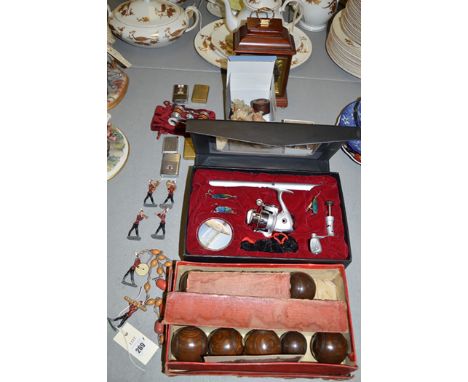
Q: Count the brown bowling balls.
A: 6